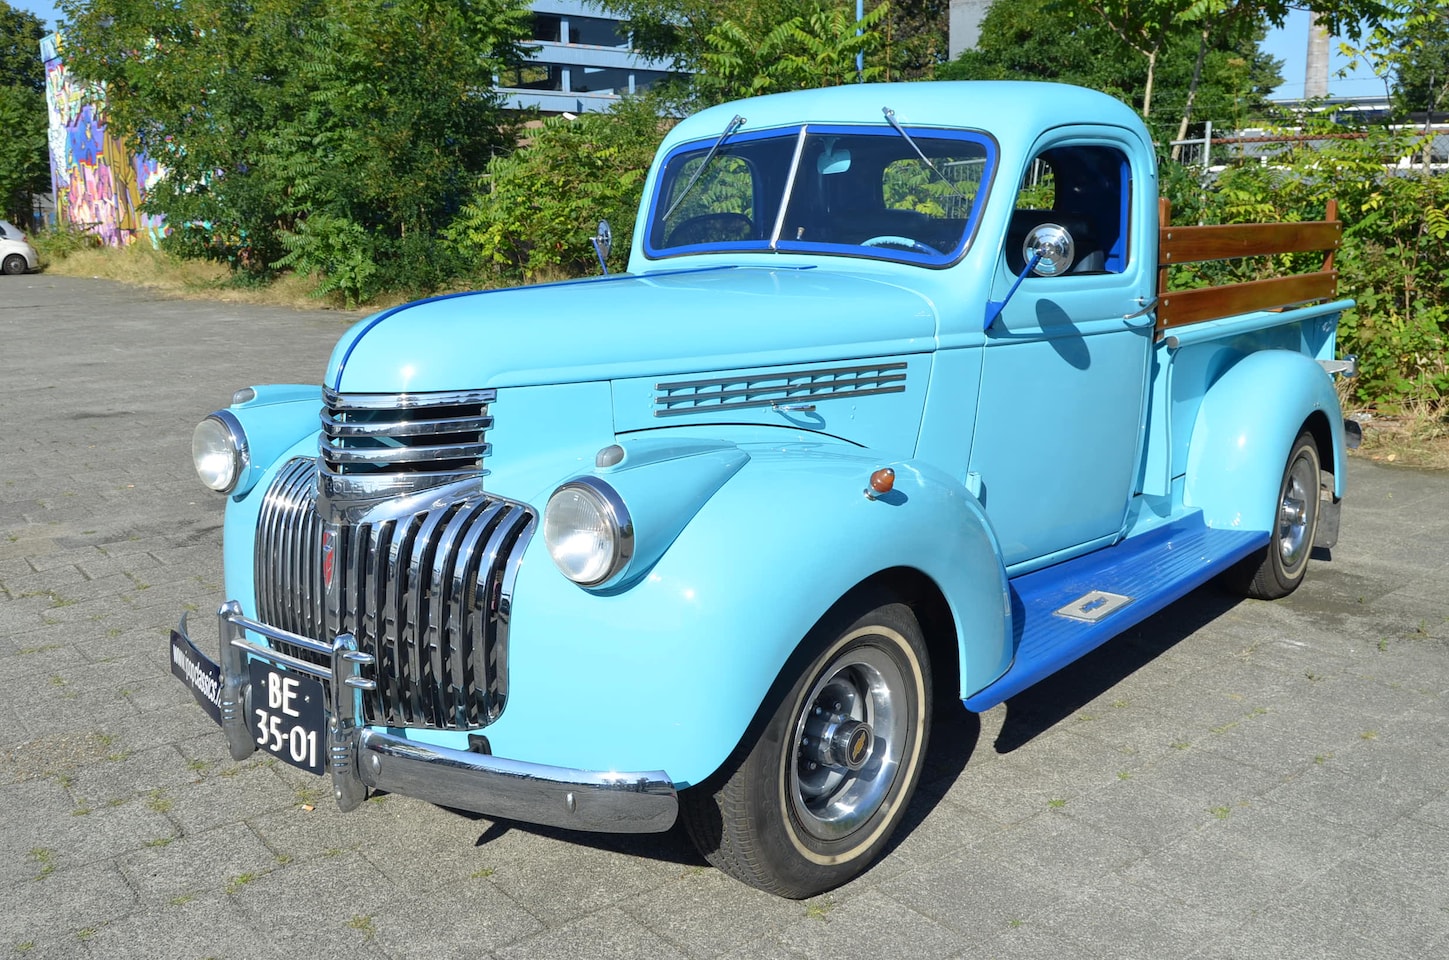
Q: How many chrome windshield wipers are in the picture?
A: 2